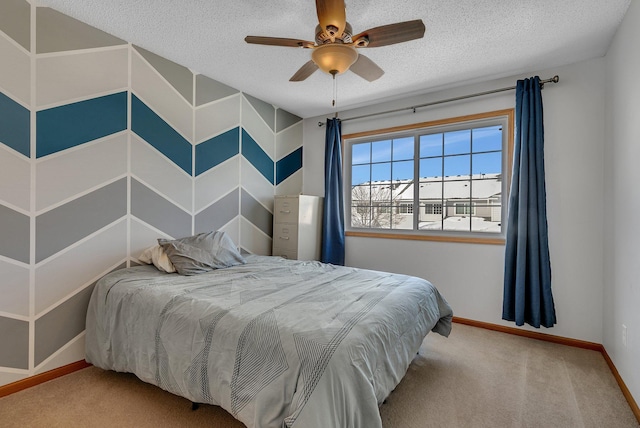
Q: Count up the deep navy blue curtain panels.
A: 2